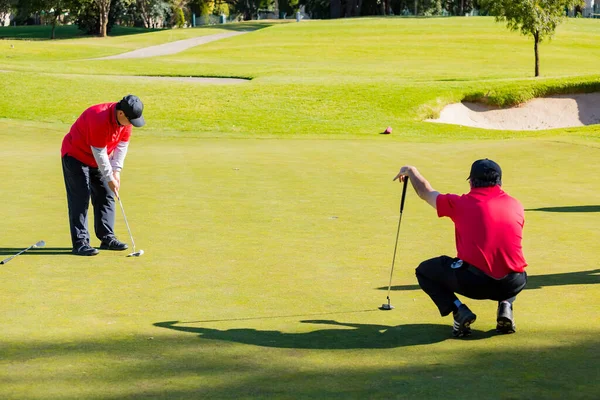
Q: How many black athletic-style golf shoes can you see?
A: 4